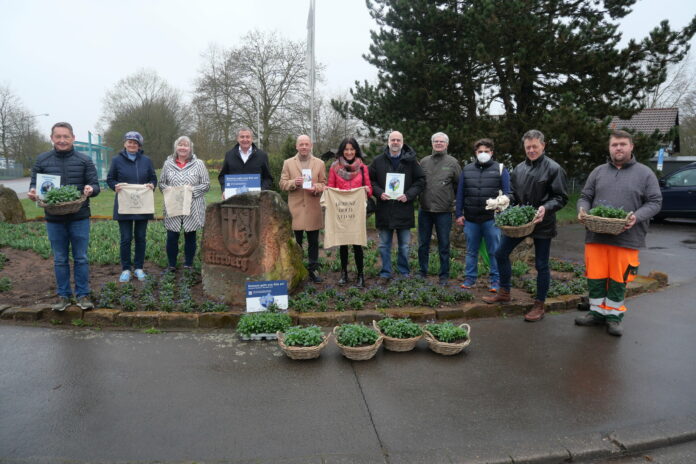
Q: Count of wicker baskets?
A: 7